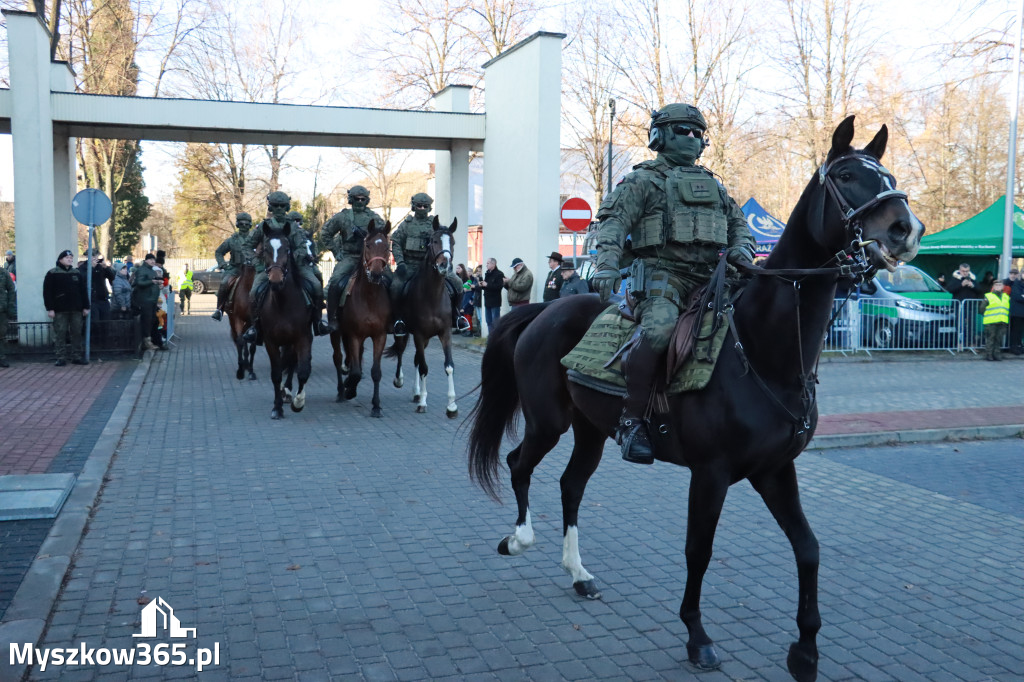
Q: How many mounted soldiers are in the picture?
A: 6